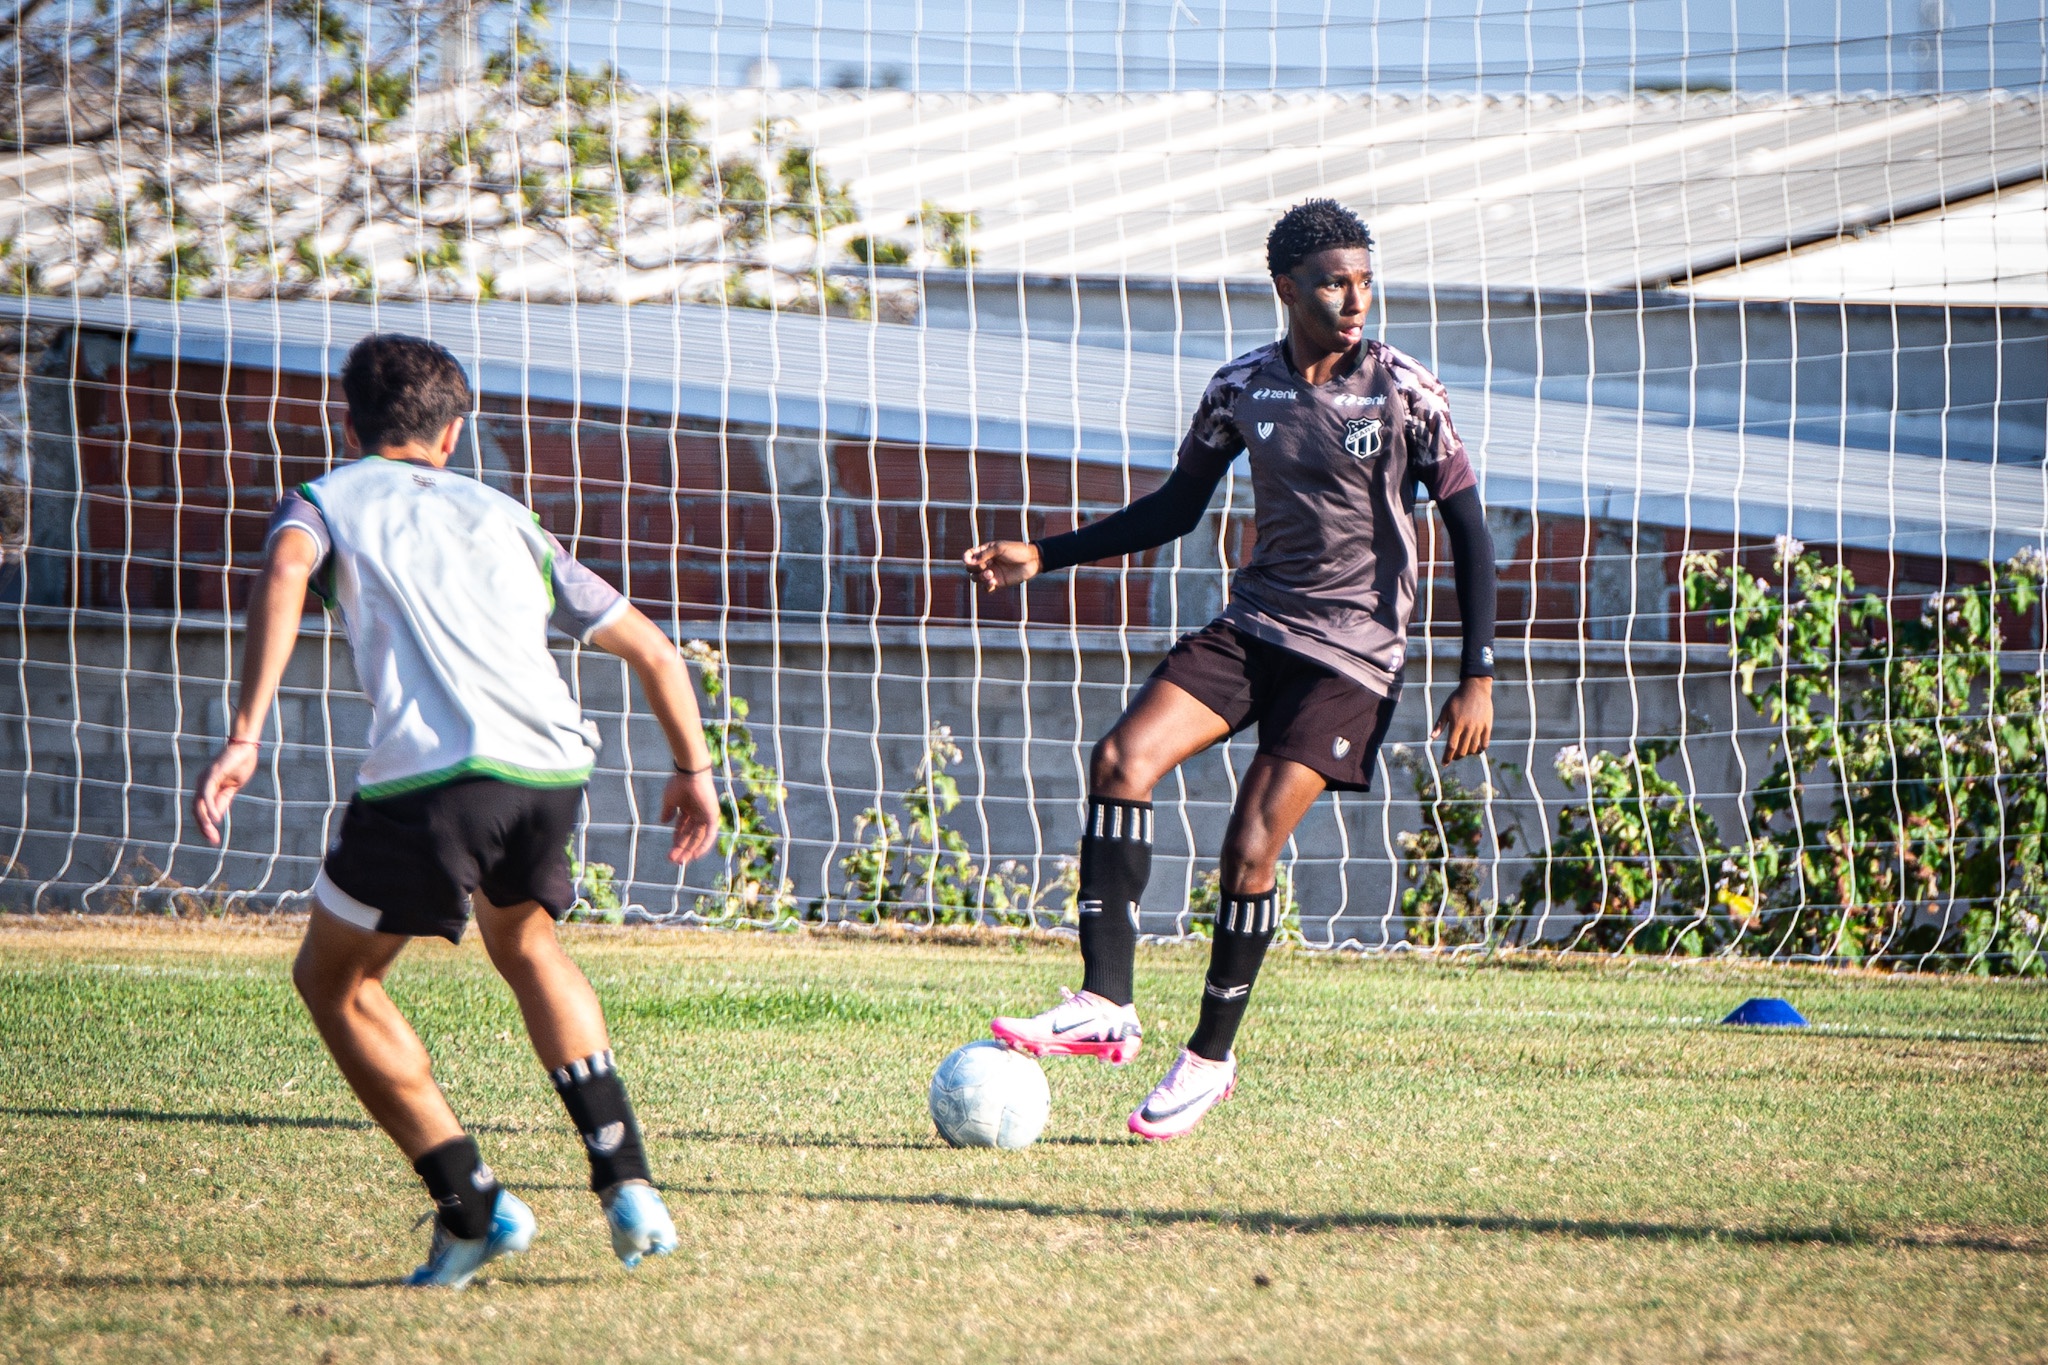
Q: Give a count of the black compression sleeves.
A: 2